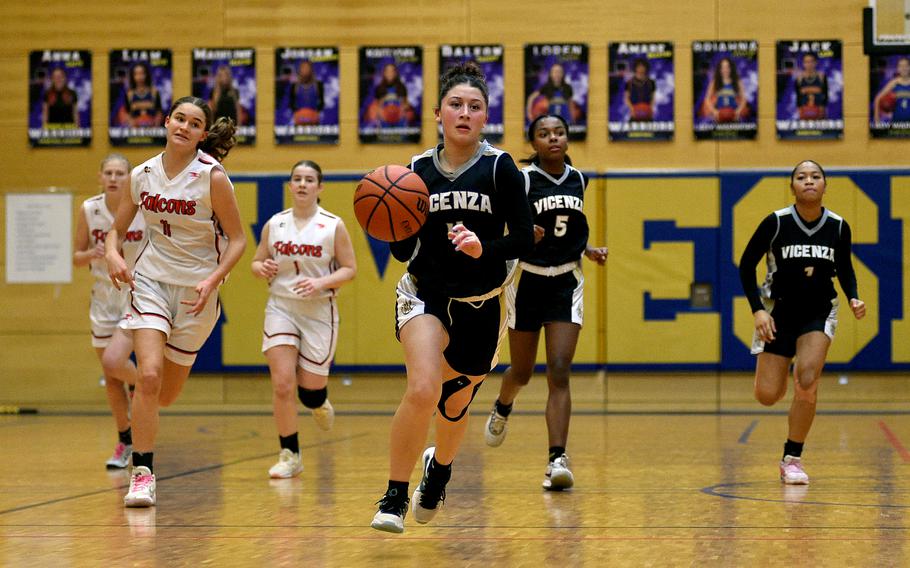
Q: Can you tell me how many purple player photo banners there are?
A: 11